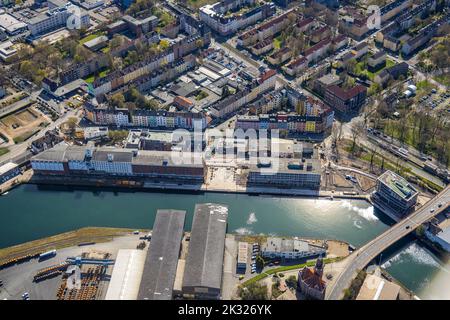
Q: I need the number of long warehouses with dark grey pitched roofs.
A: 2